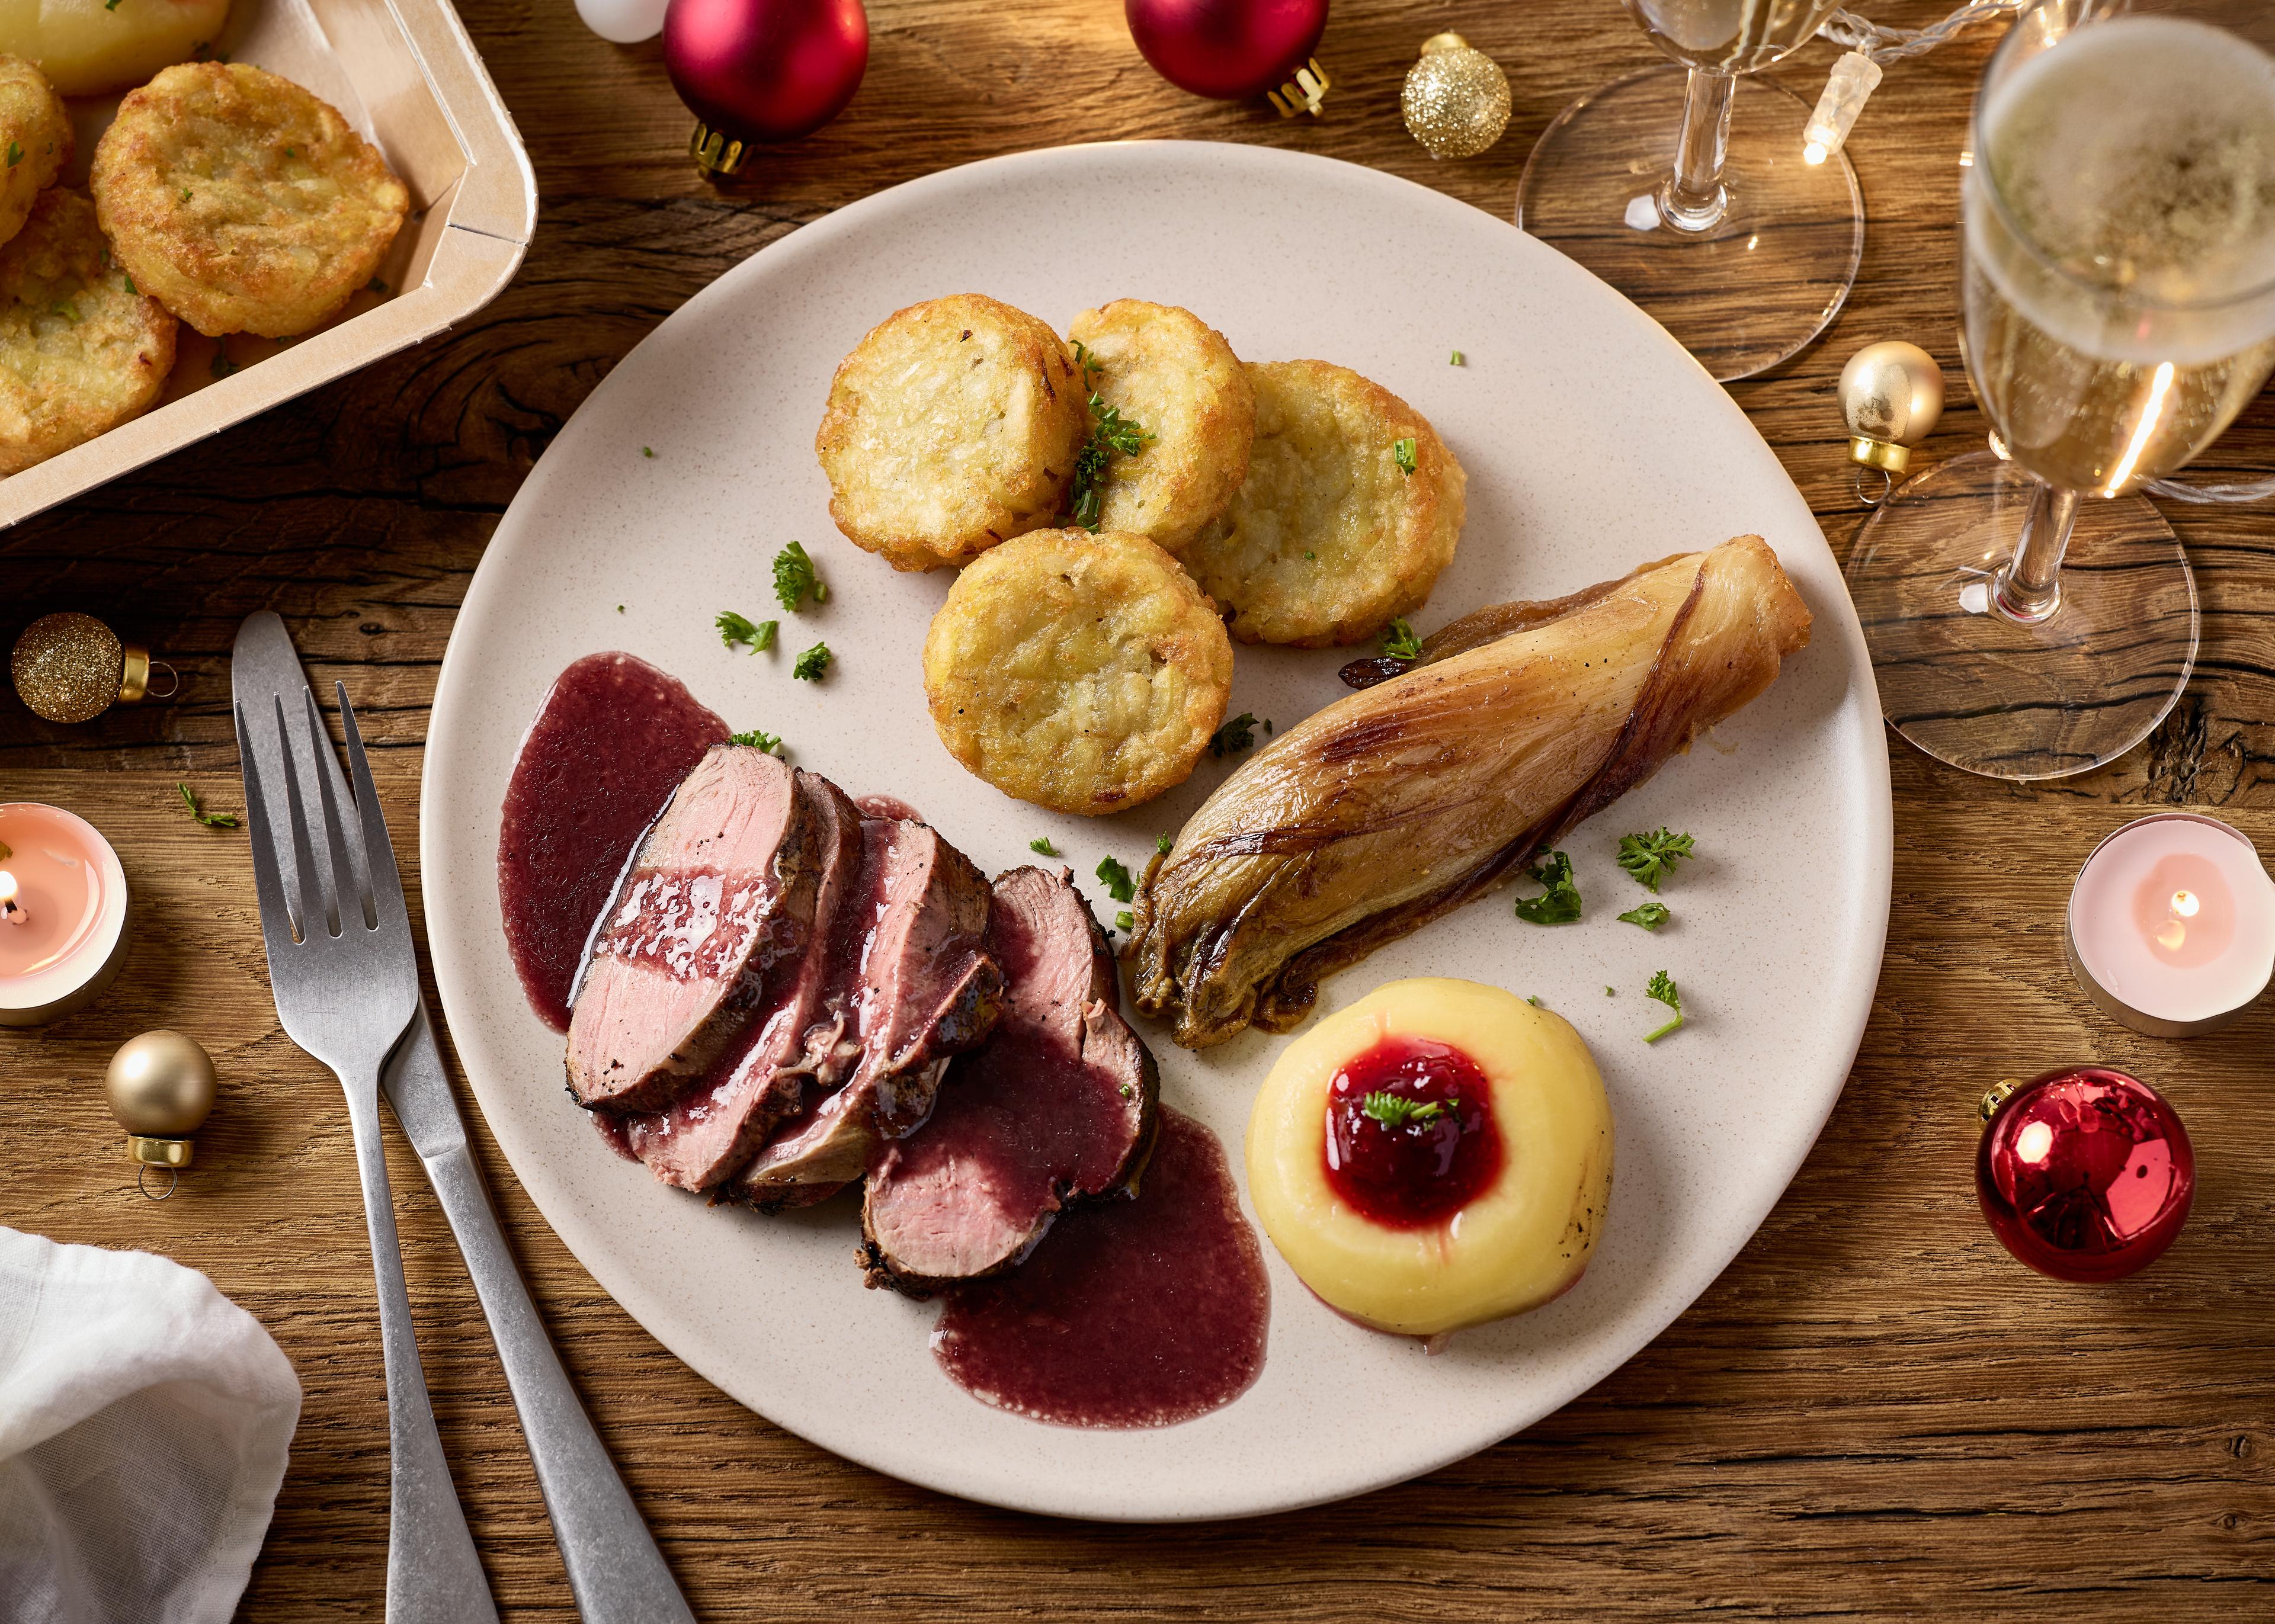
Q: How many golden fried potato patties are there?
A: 7